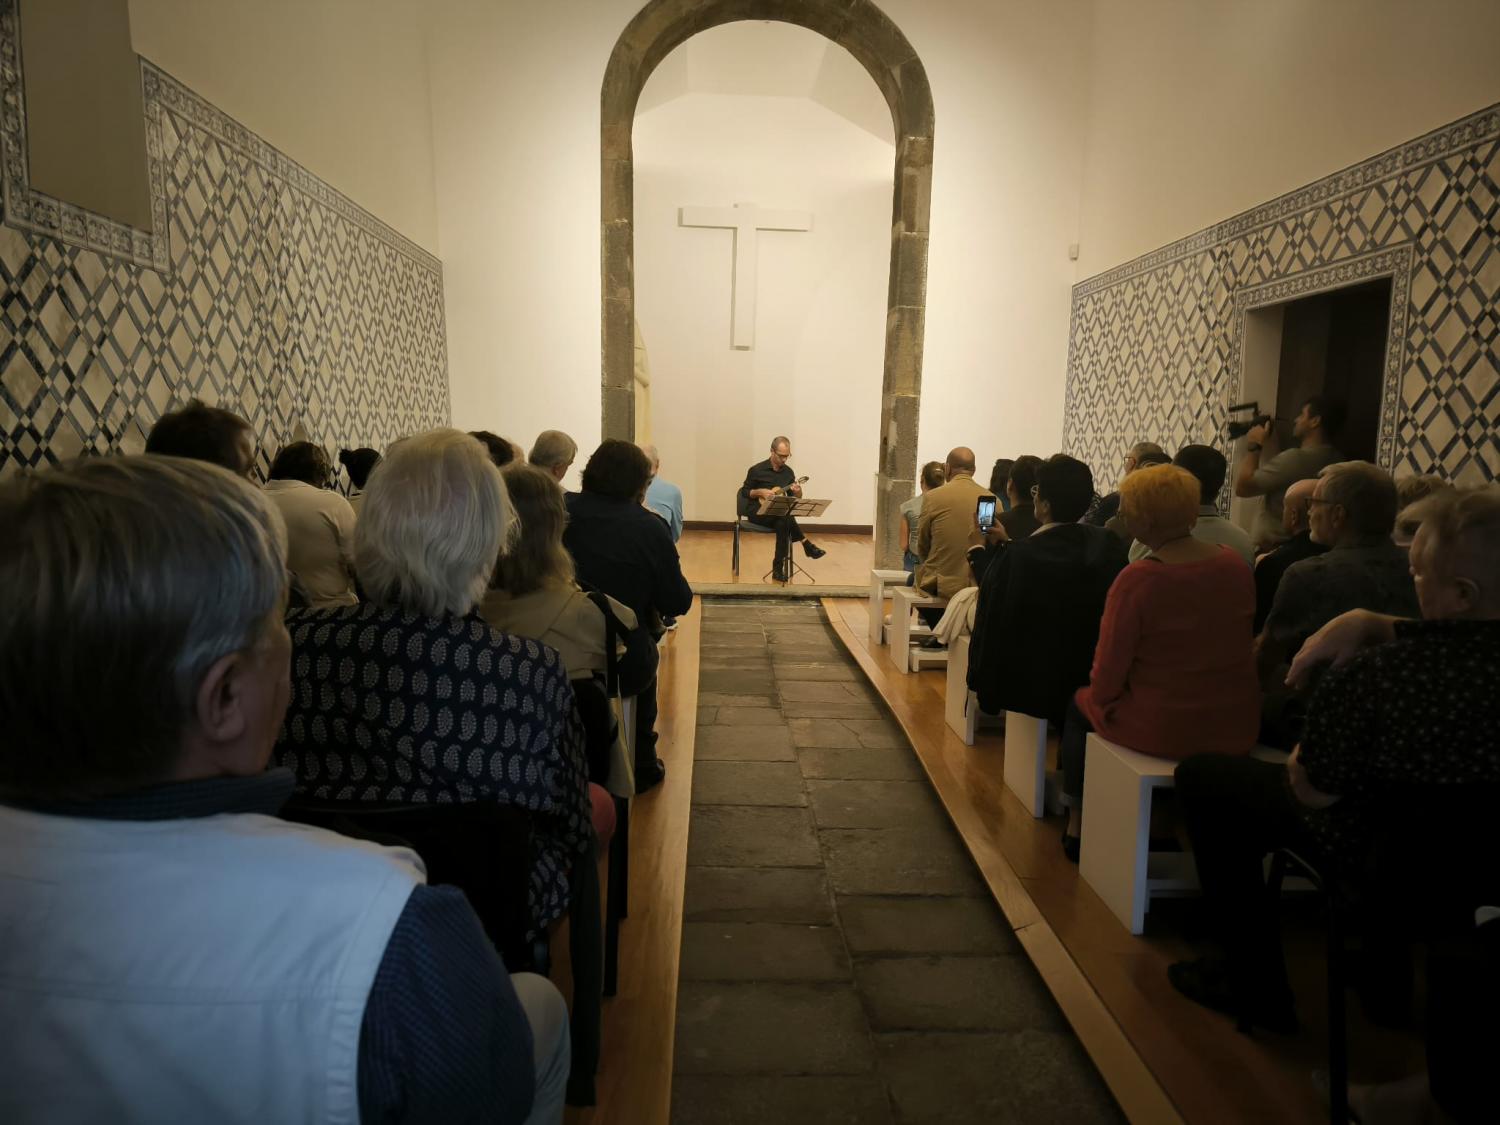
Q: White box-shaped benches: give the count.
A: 5